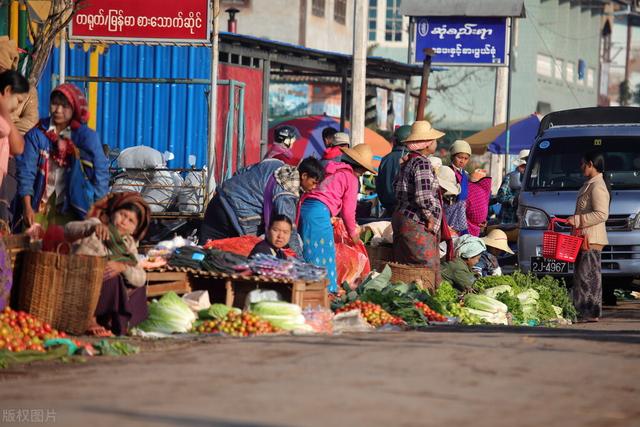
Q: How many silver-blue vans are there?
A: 1